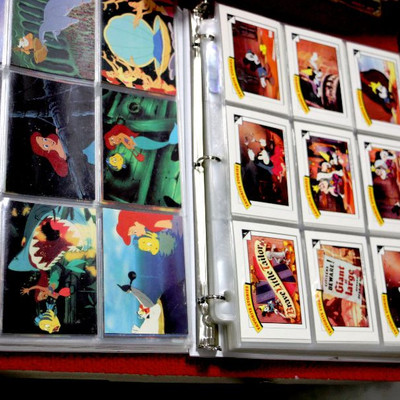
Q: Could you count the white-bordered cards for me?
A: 9